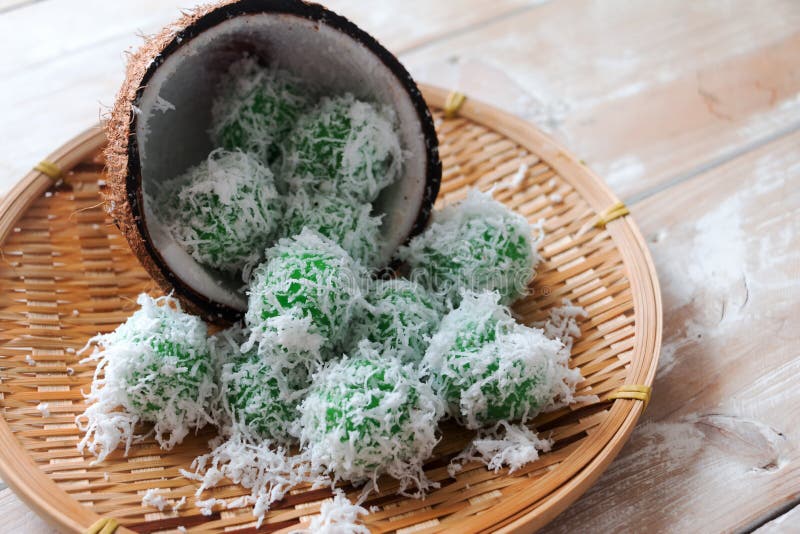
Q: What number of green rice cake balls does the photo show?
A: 11